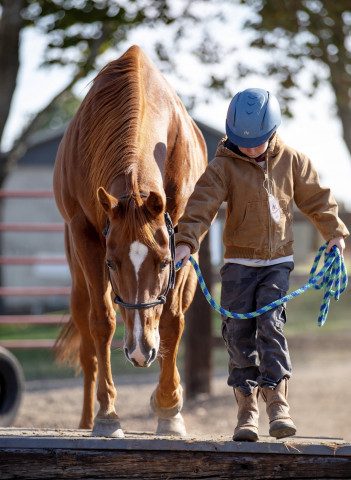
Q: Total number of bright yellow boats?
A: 0